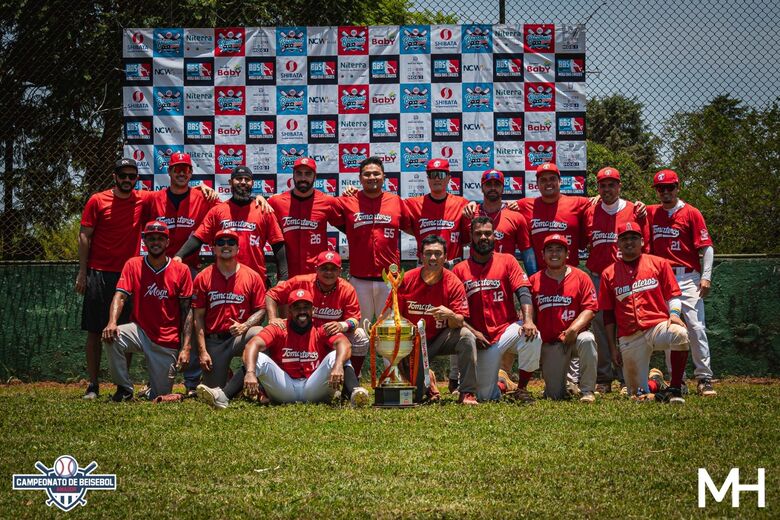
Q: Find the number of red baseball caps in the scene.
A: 13